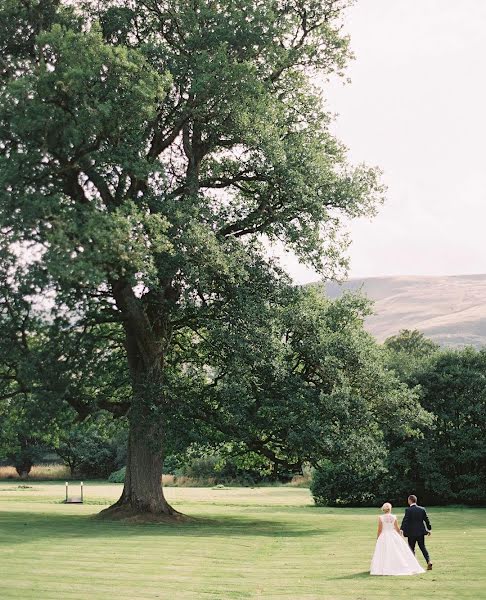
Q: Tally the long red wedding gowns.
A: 0